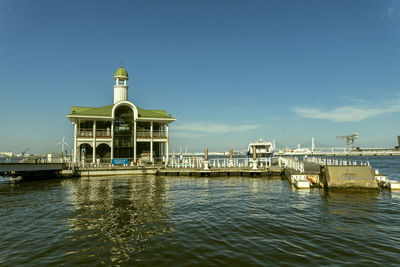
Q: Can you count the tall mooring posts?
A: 3